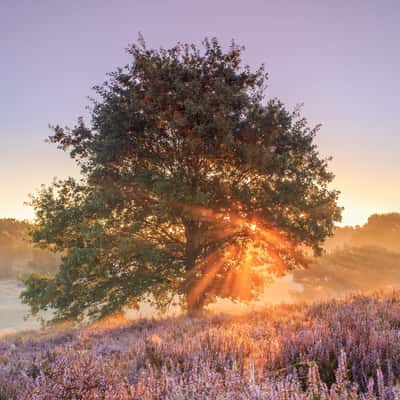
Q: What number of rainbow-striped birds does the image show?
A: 0